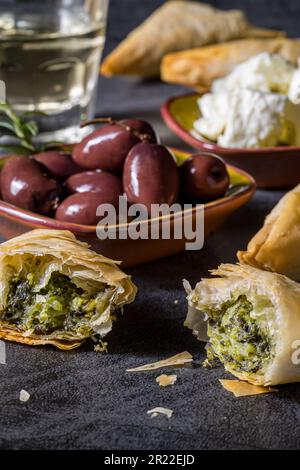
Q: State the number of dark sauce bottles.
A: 0